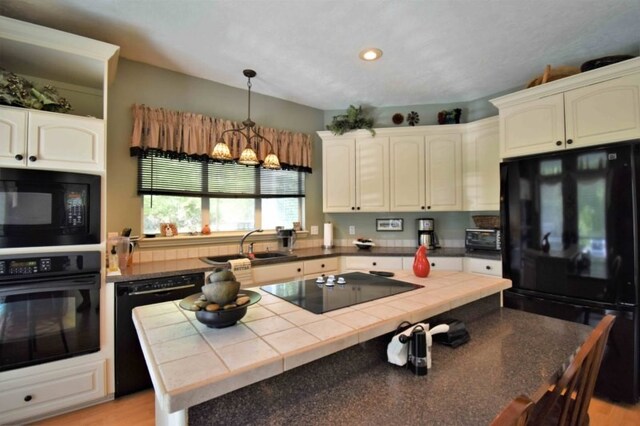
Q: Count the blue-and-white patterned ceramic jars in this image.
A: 0